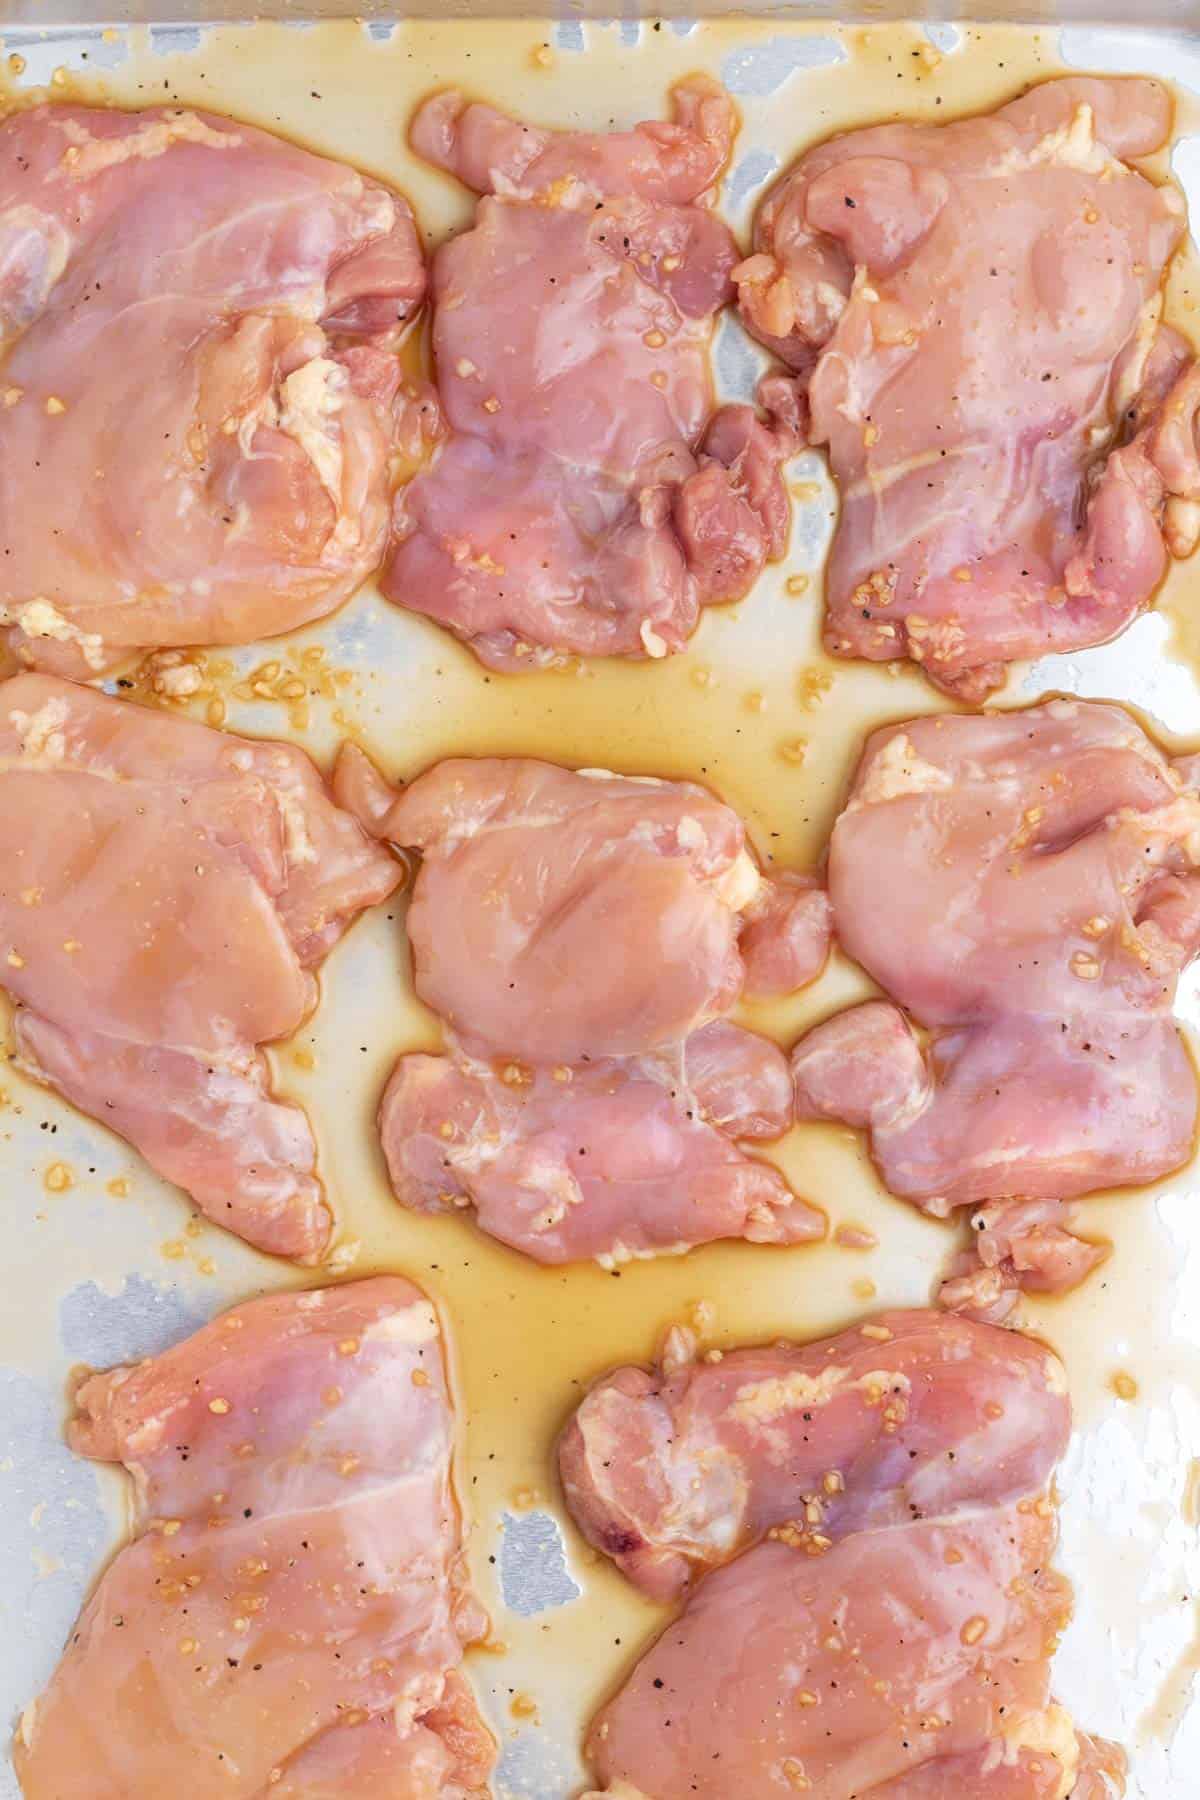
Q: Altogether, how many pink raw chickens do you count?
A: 8